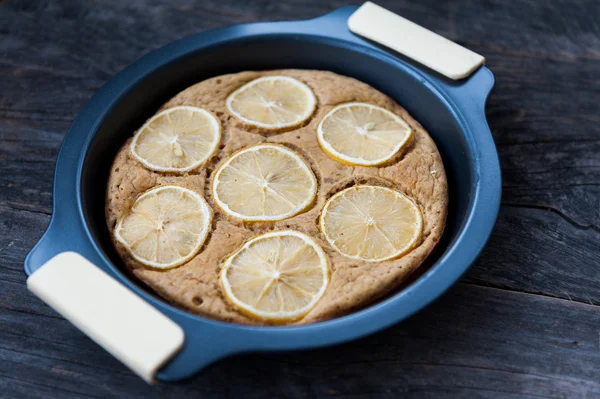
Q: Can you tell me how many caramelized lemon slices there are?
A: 7